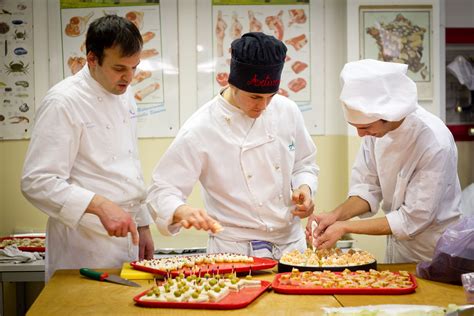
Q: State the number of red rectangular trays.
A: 4